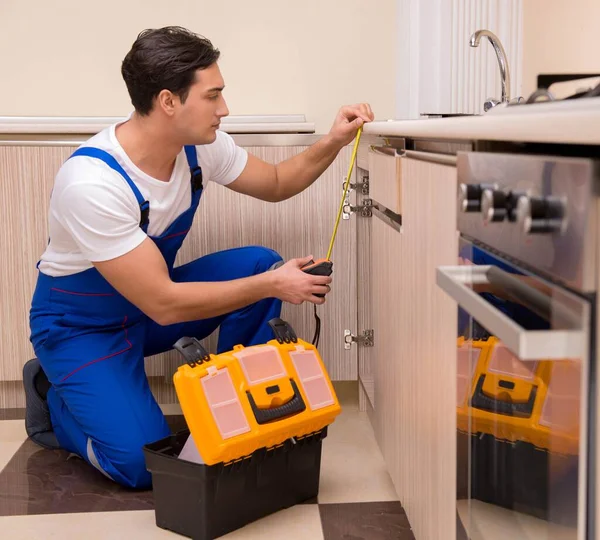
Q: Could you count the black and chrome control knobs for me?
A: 3